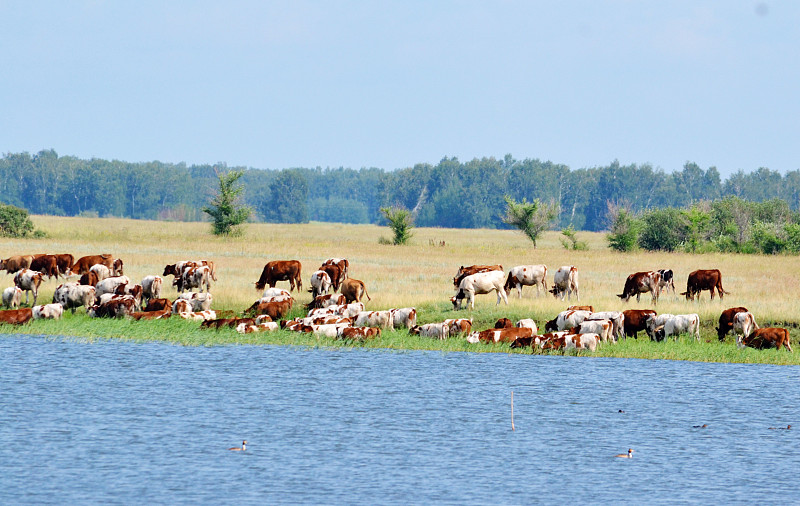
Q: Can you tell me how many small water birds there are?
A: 5